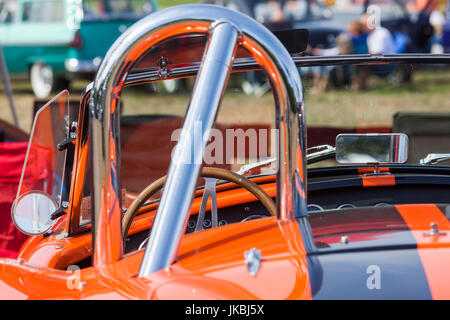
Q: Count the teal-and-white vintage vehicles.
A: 1